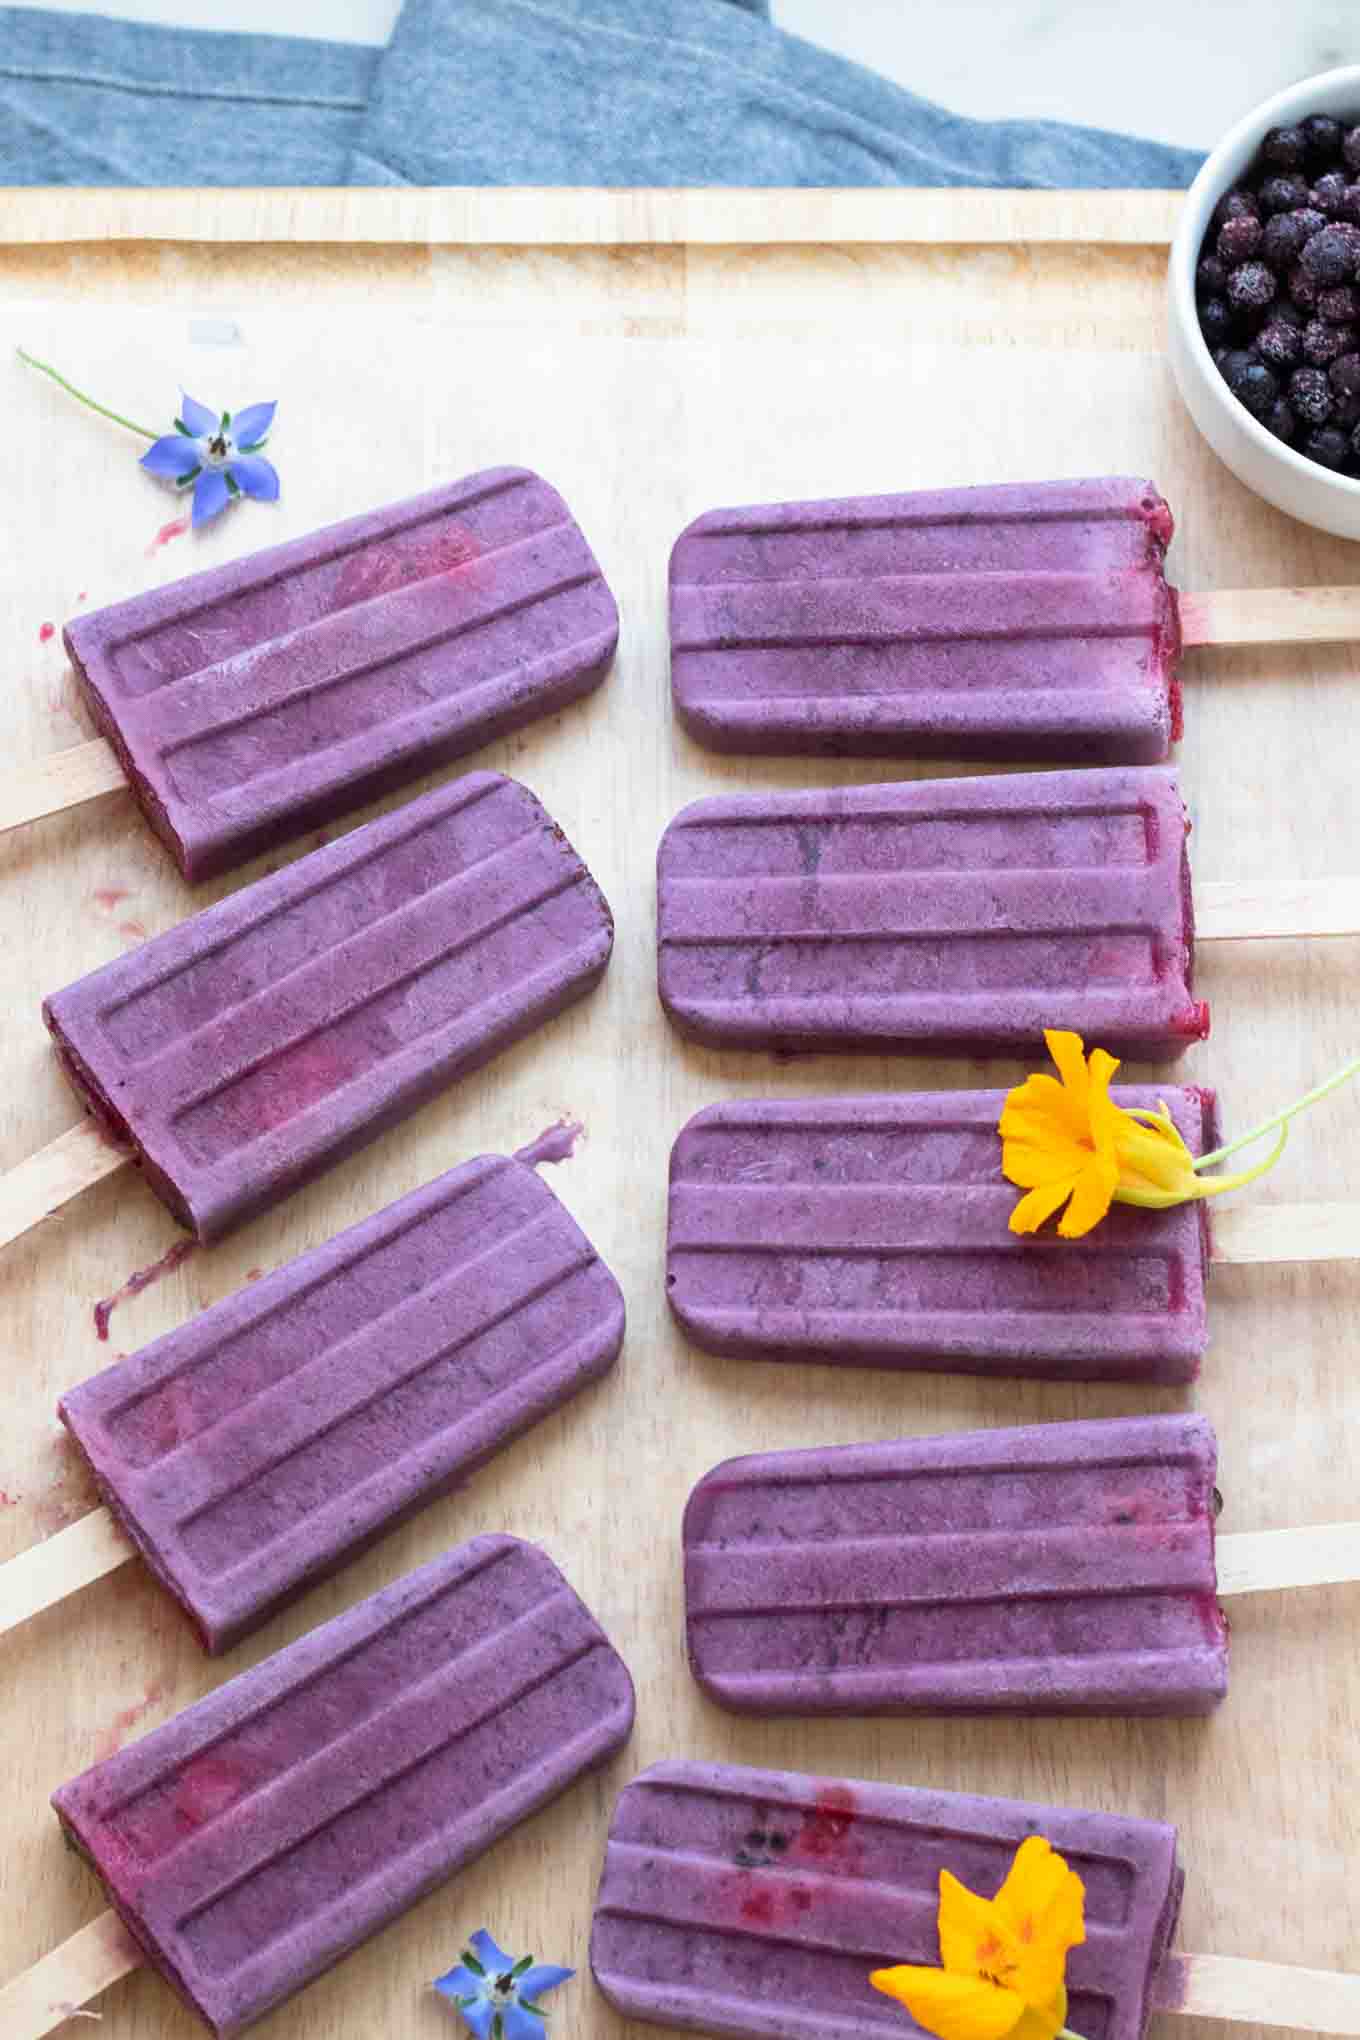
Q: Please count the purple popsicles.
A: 9